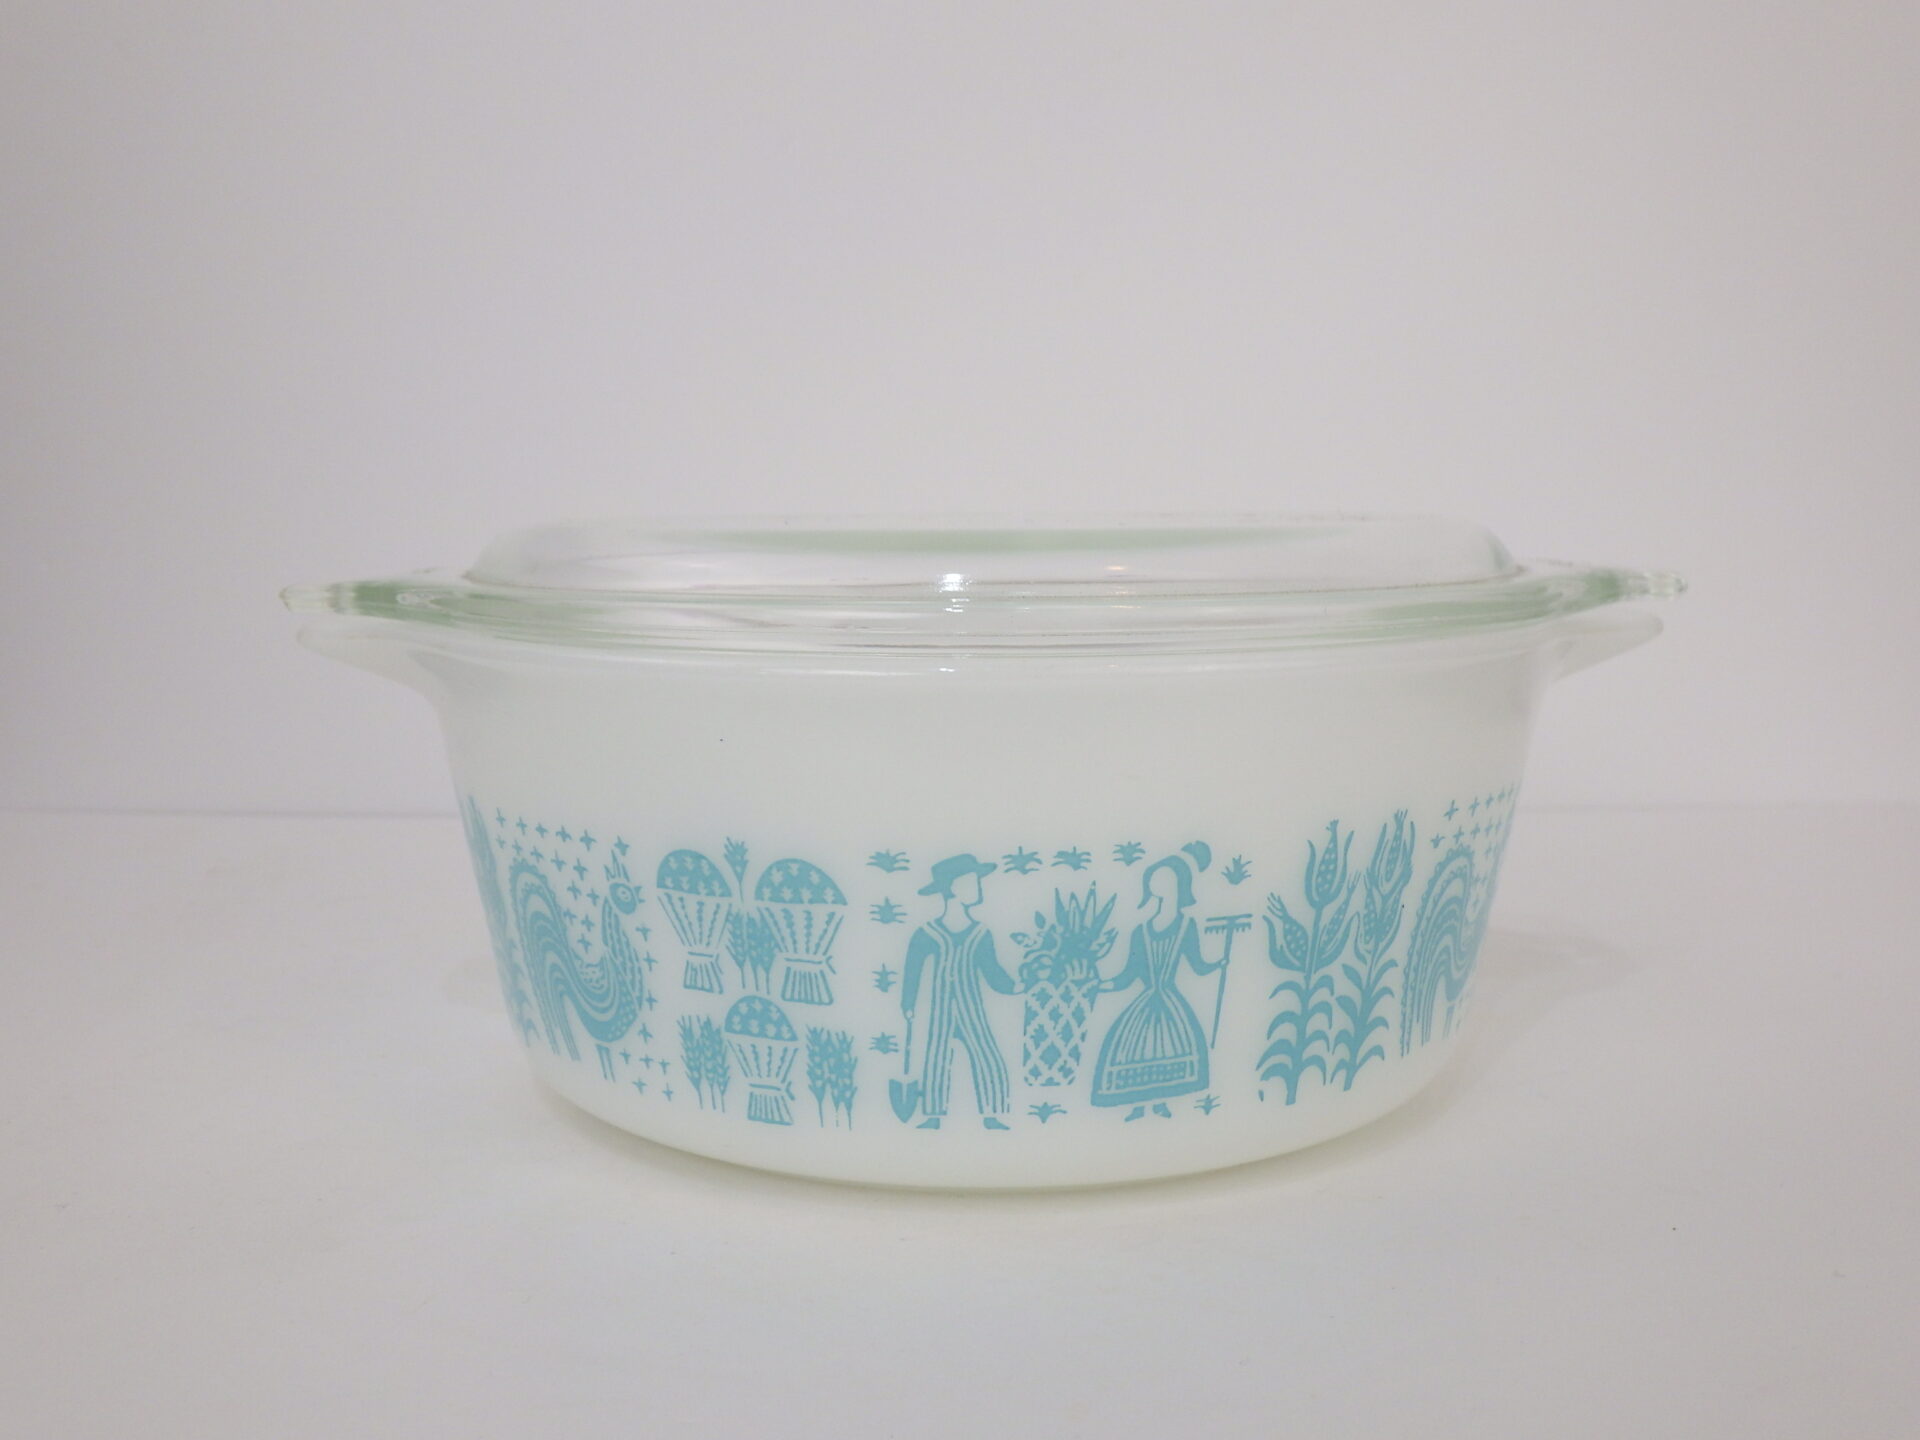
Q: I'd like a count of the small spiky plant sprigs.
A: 10